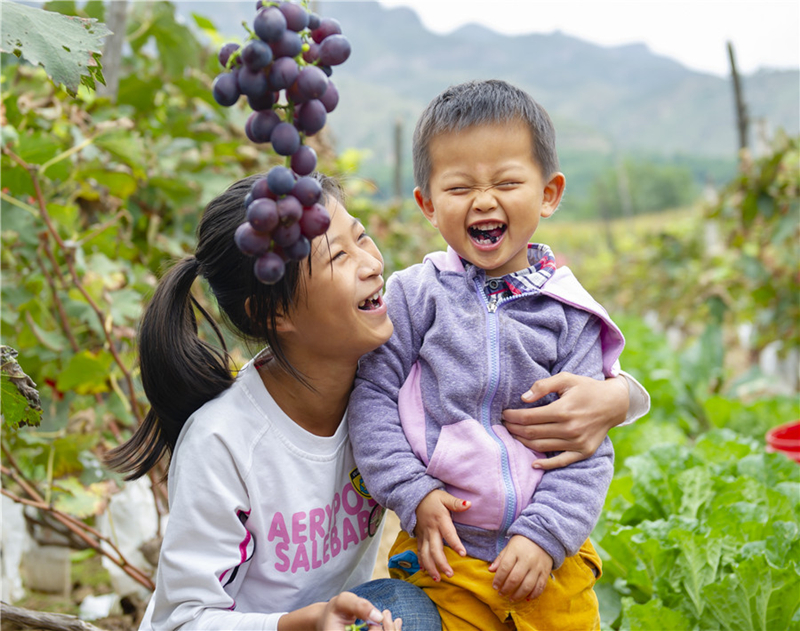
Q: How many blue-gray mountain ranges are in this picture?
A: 1